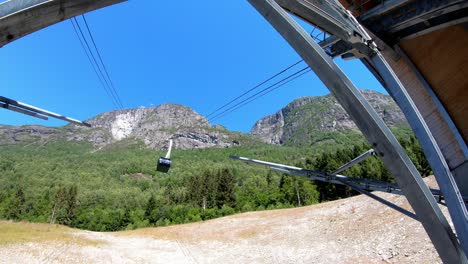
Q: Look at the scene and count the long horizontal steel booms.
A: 2